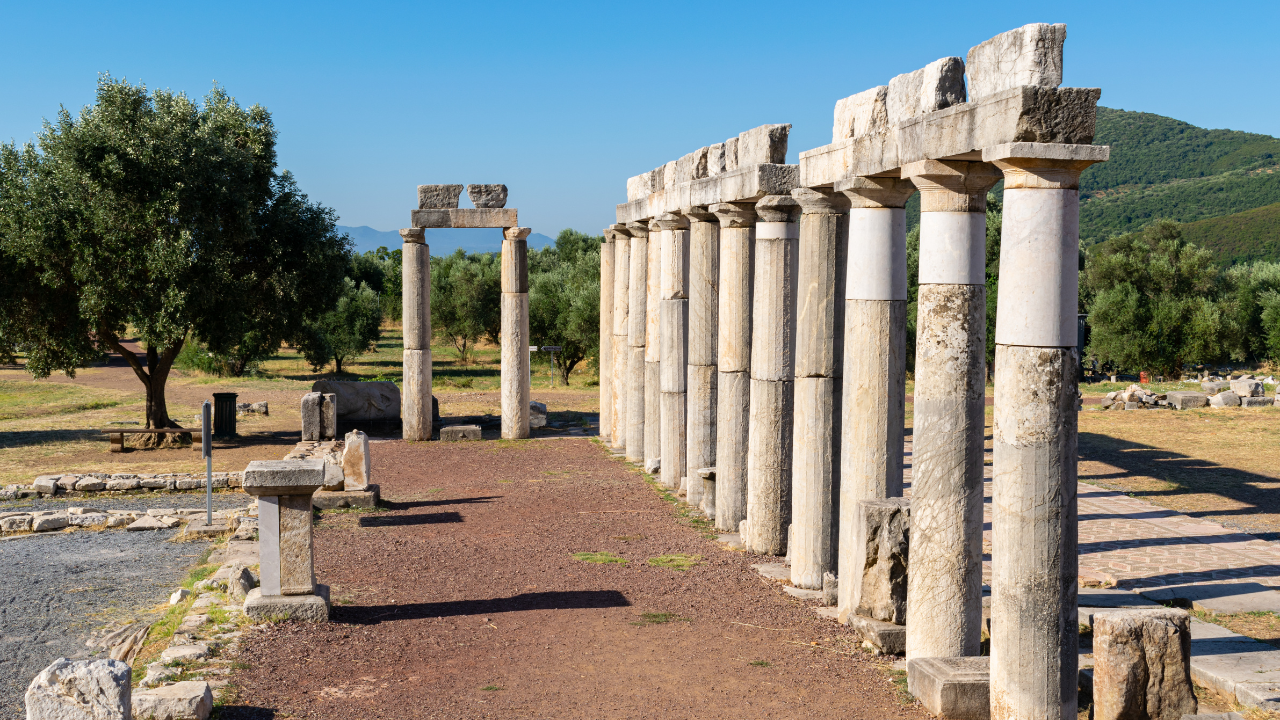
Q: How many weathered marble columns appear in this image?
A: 14